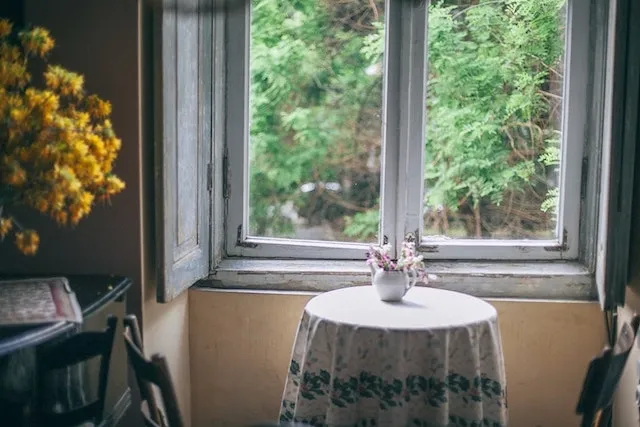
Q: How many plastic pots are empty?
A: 0